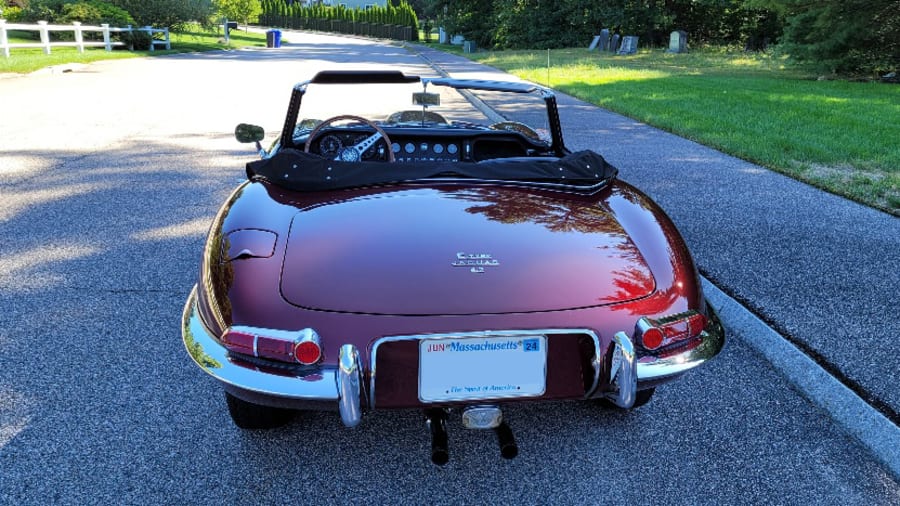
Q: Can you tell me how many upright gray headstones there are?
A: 5